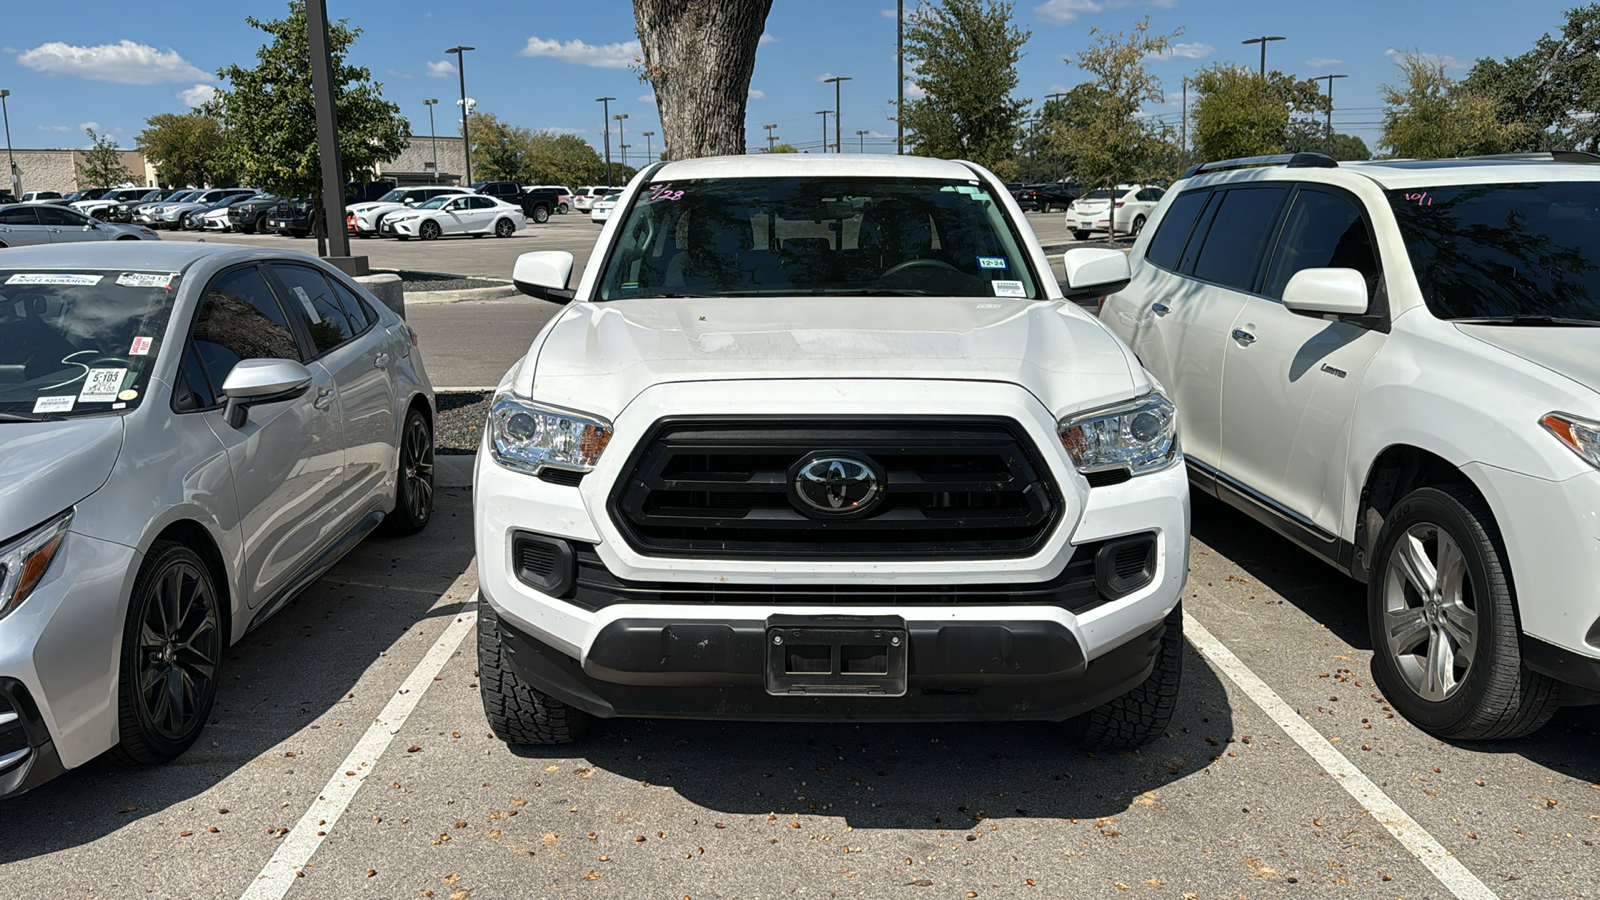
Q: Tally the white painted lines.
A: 2